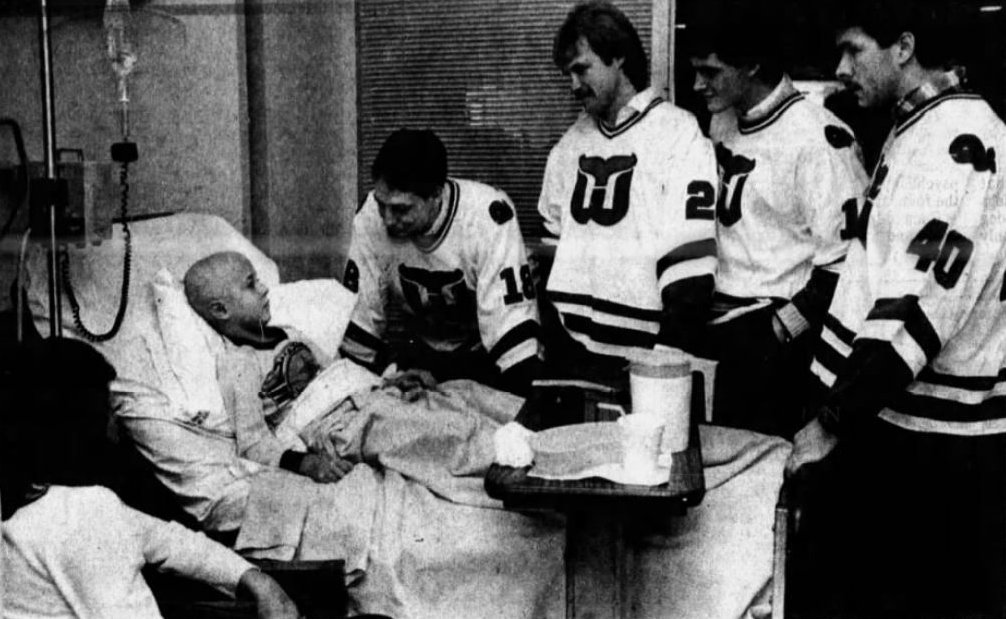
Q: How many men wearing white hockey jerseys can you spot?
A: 4